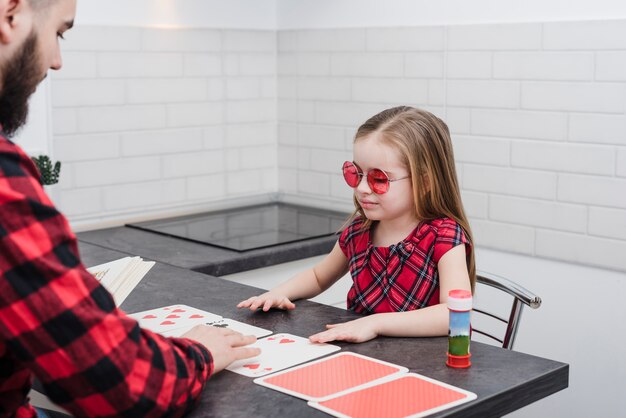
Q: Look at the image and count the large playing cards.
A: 5